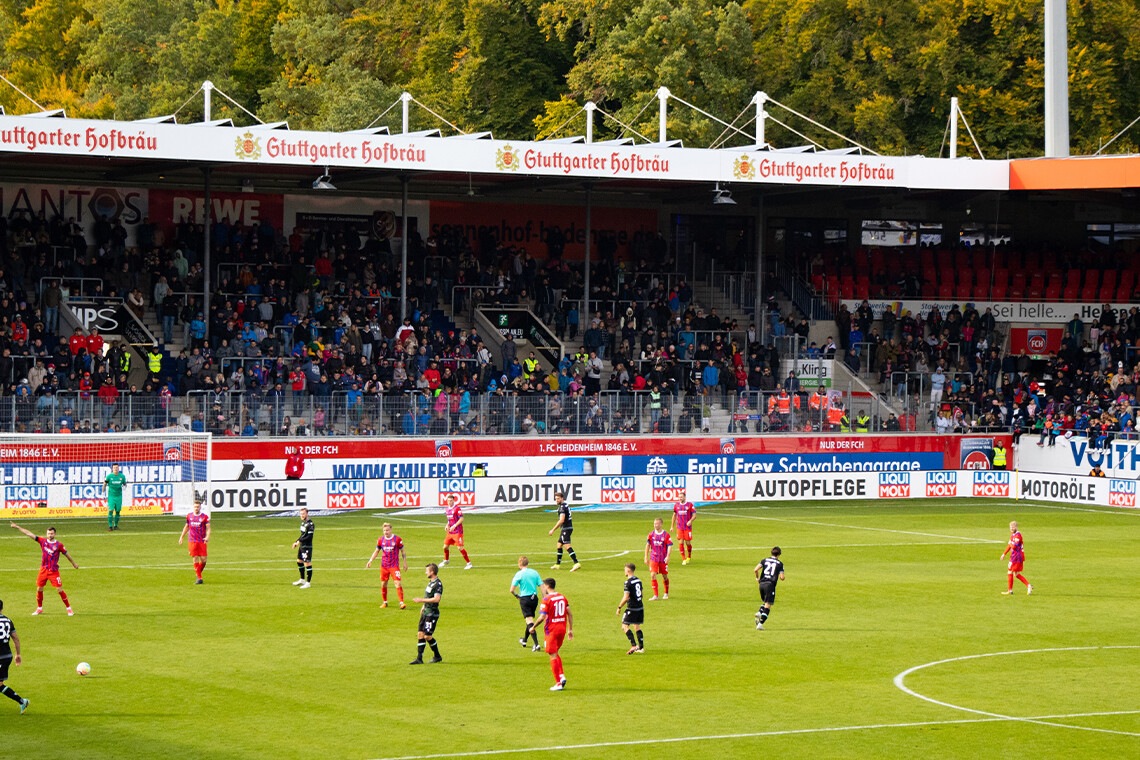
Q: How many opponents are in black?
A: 6